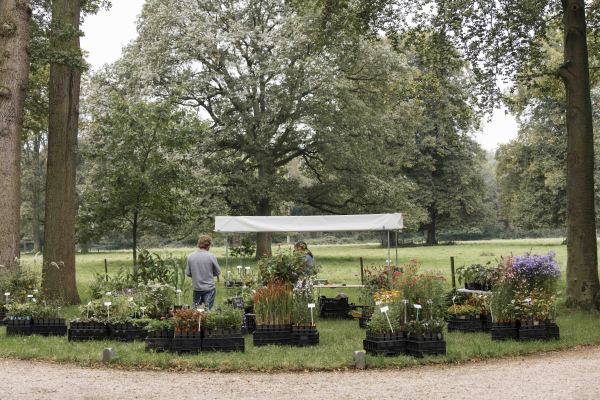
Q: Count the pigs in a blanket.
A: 0